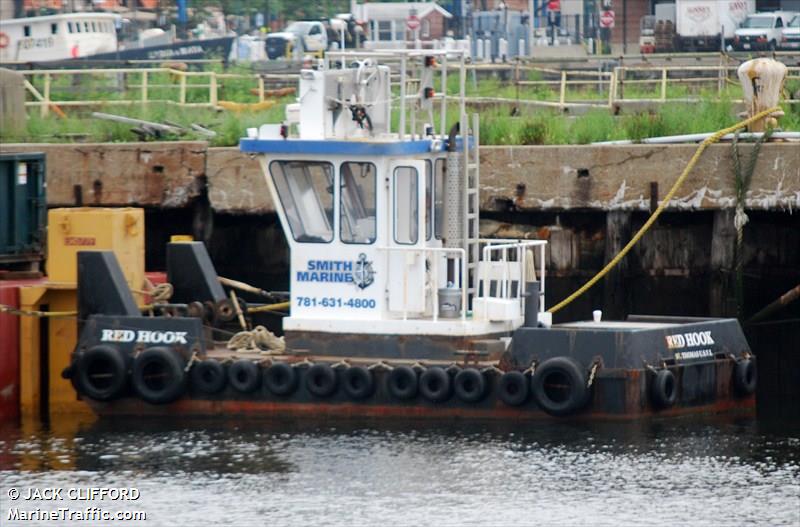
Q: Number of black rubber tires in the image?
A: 14